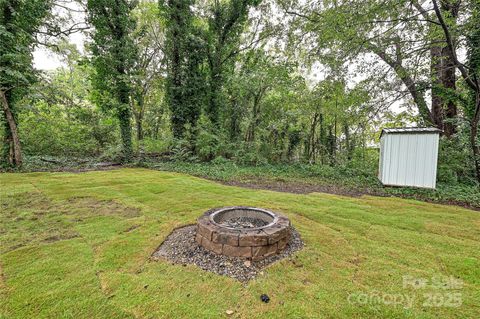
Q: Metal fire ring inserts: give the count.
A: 1